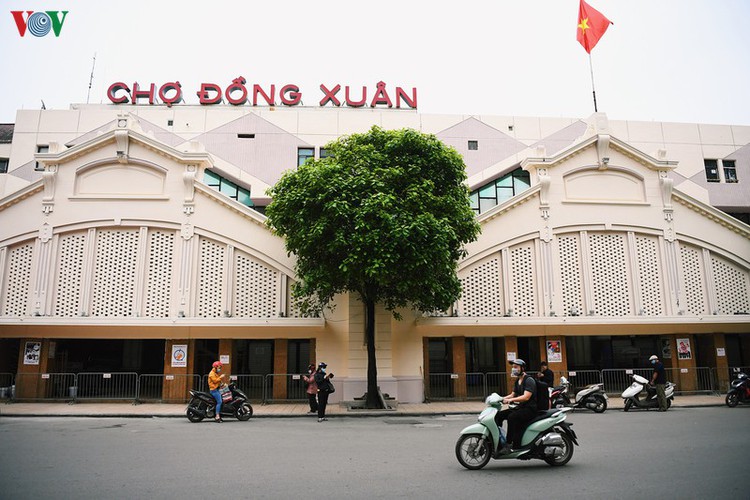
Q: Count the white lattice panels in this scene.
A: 14